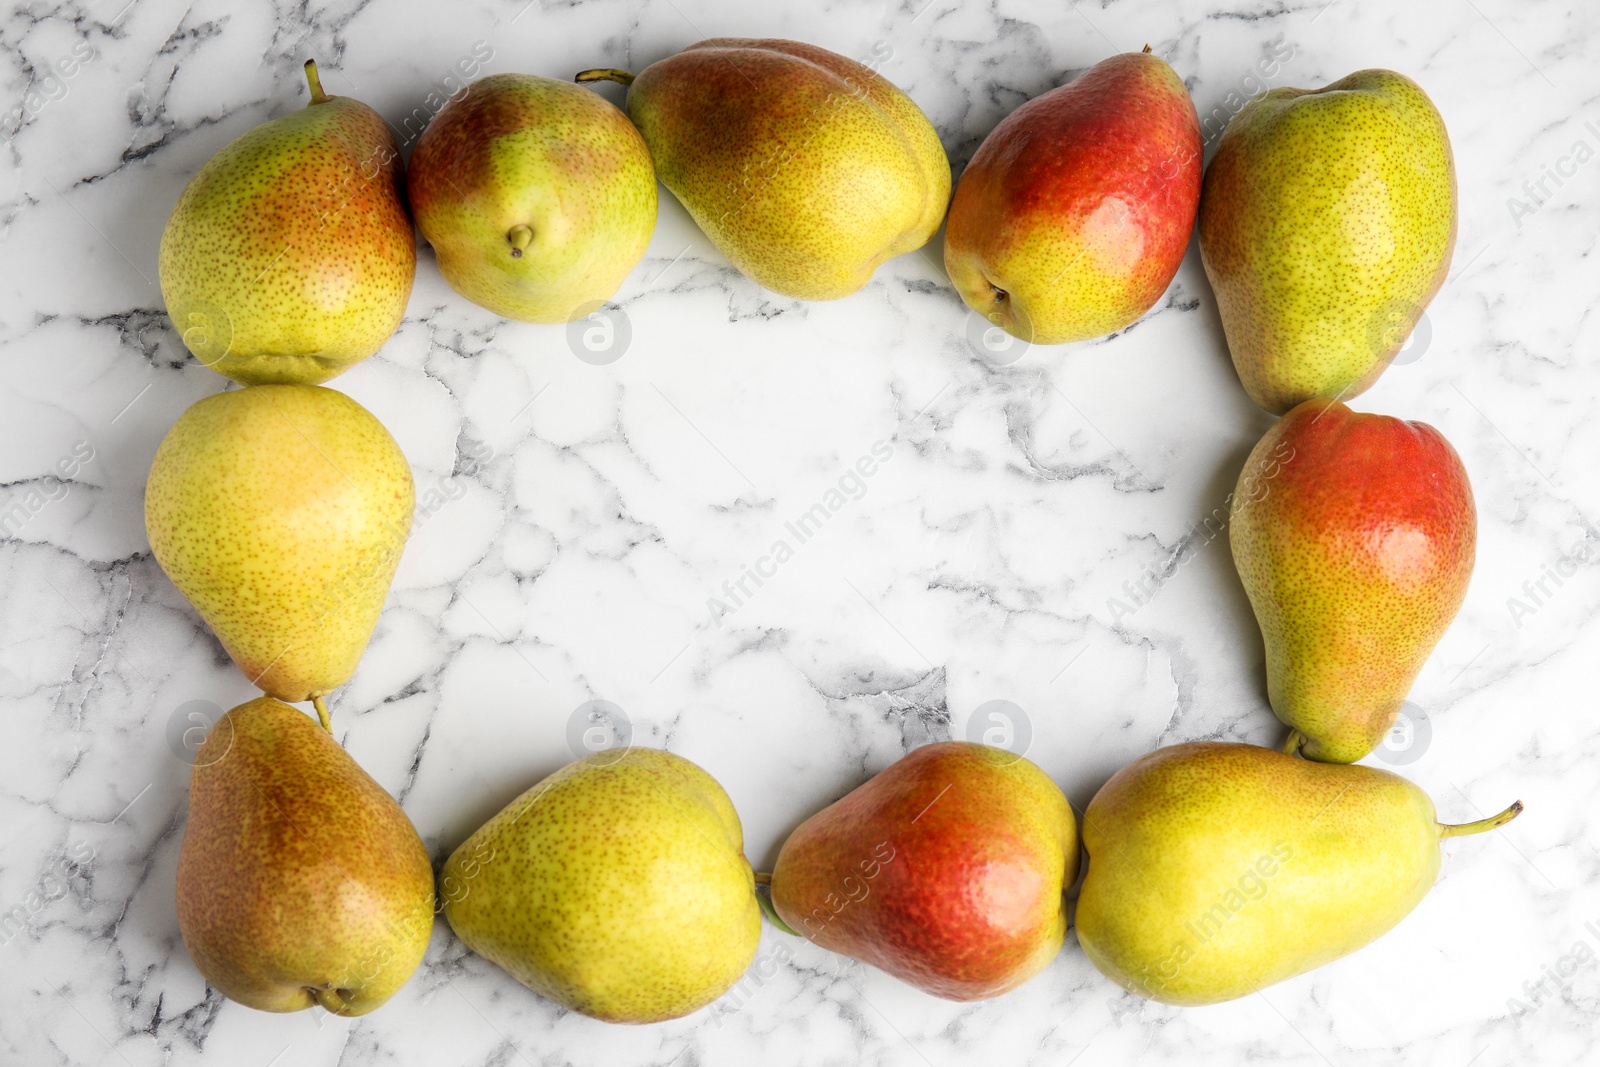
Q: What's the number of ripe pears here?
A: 11